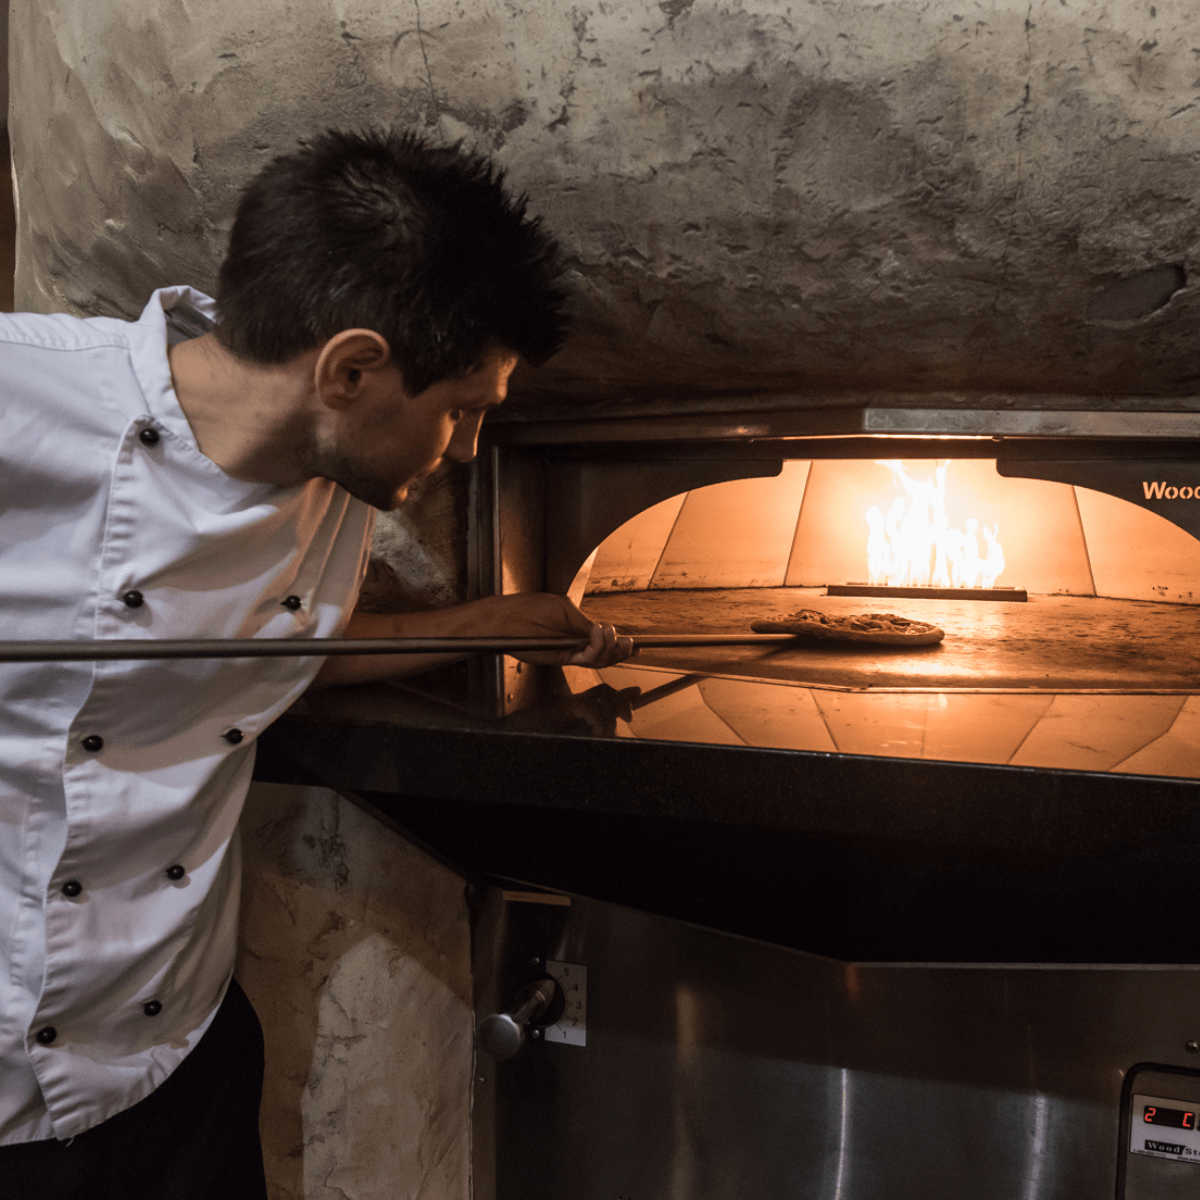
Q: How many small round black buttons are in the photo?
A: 9